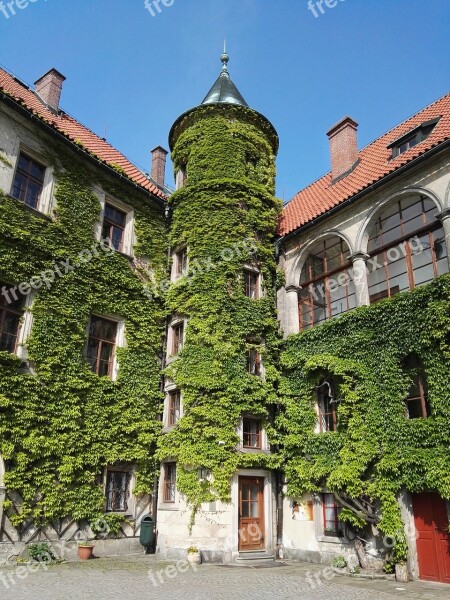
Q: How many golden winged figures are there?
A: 0